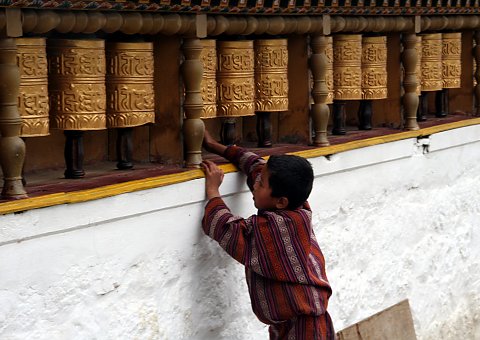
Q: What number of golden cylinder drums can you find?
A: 12